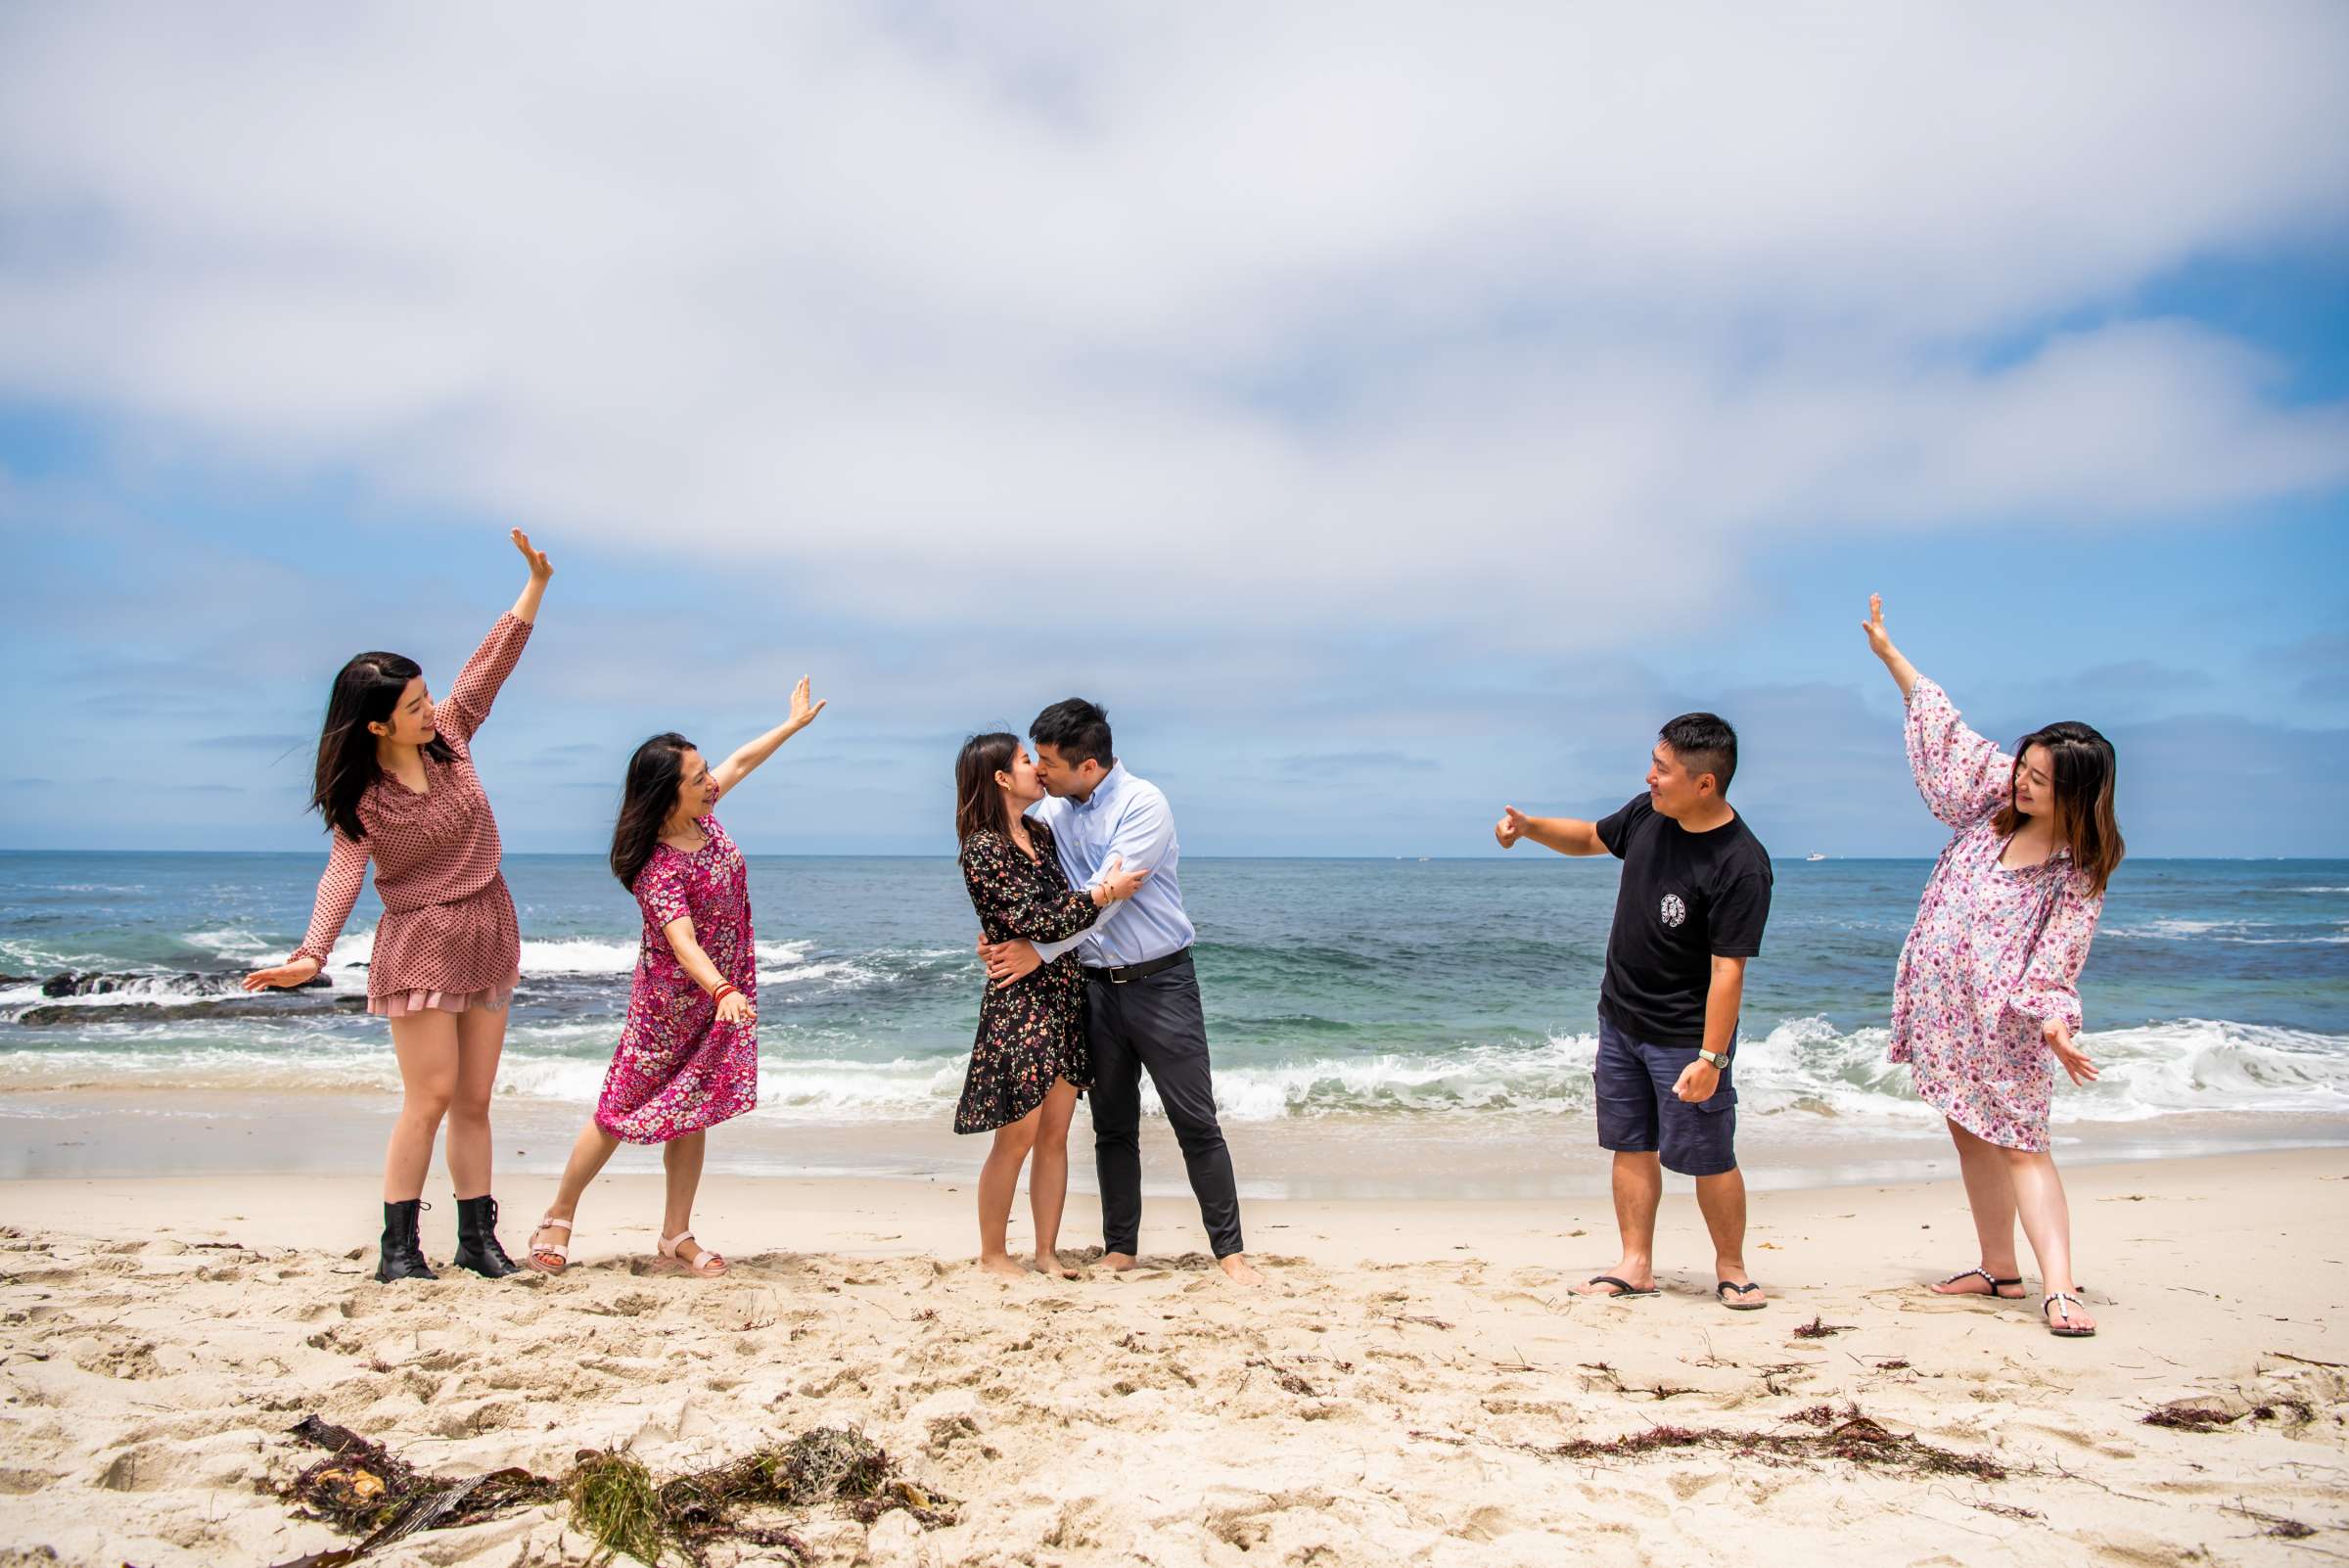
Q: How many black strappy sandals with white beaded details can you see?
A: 2